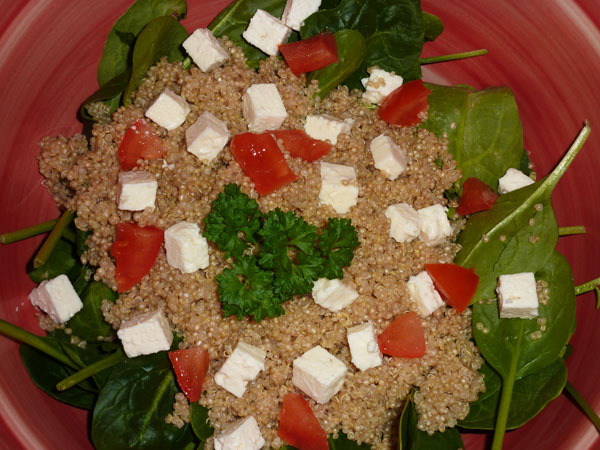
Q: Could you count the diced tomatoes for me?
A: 11